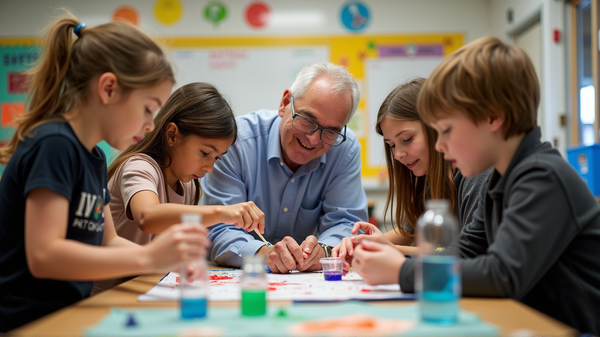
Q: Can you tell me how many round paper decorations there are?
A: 5